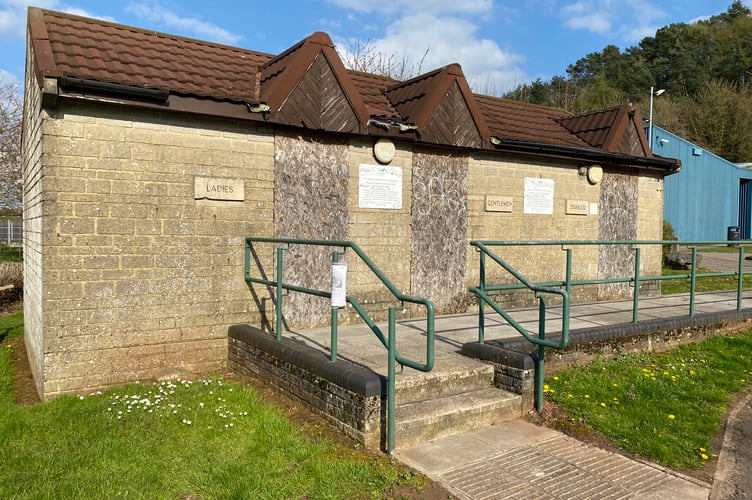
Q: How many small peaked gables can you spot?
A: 3